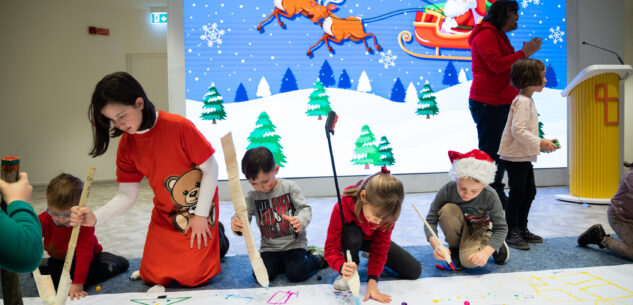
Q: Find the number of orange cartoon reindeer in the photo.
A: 2